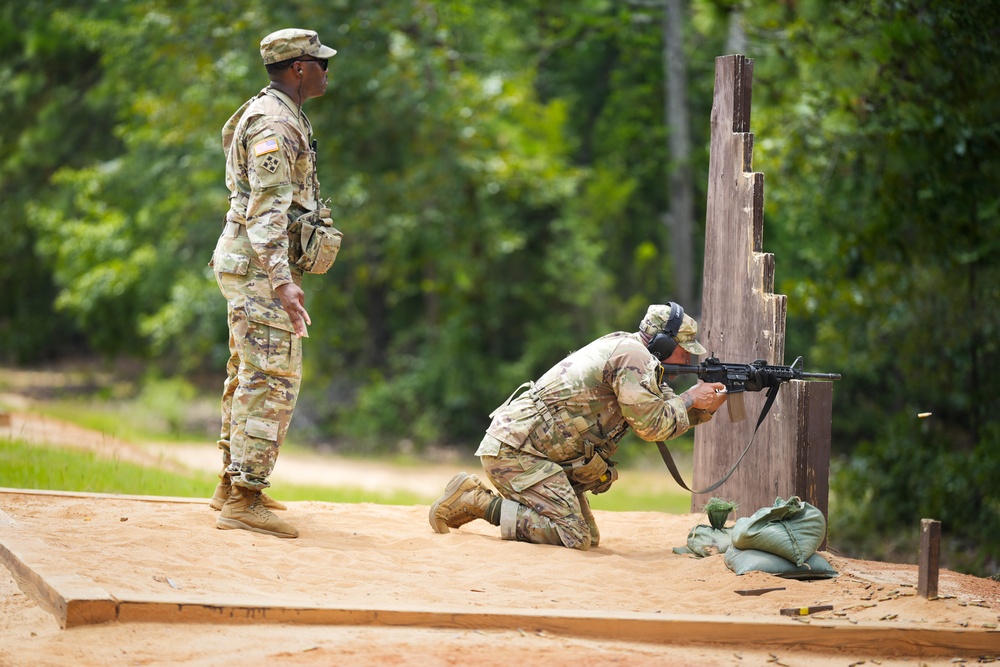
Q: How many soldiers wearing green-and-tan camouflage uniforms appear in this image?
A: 2